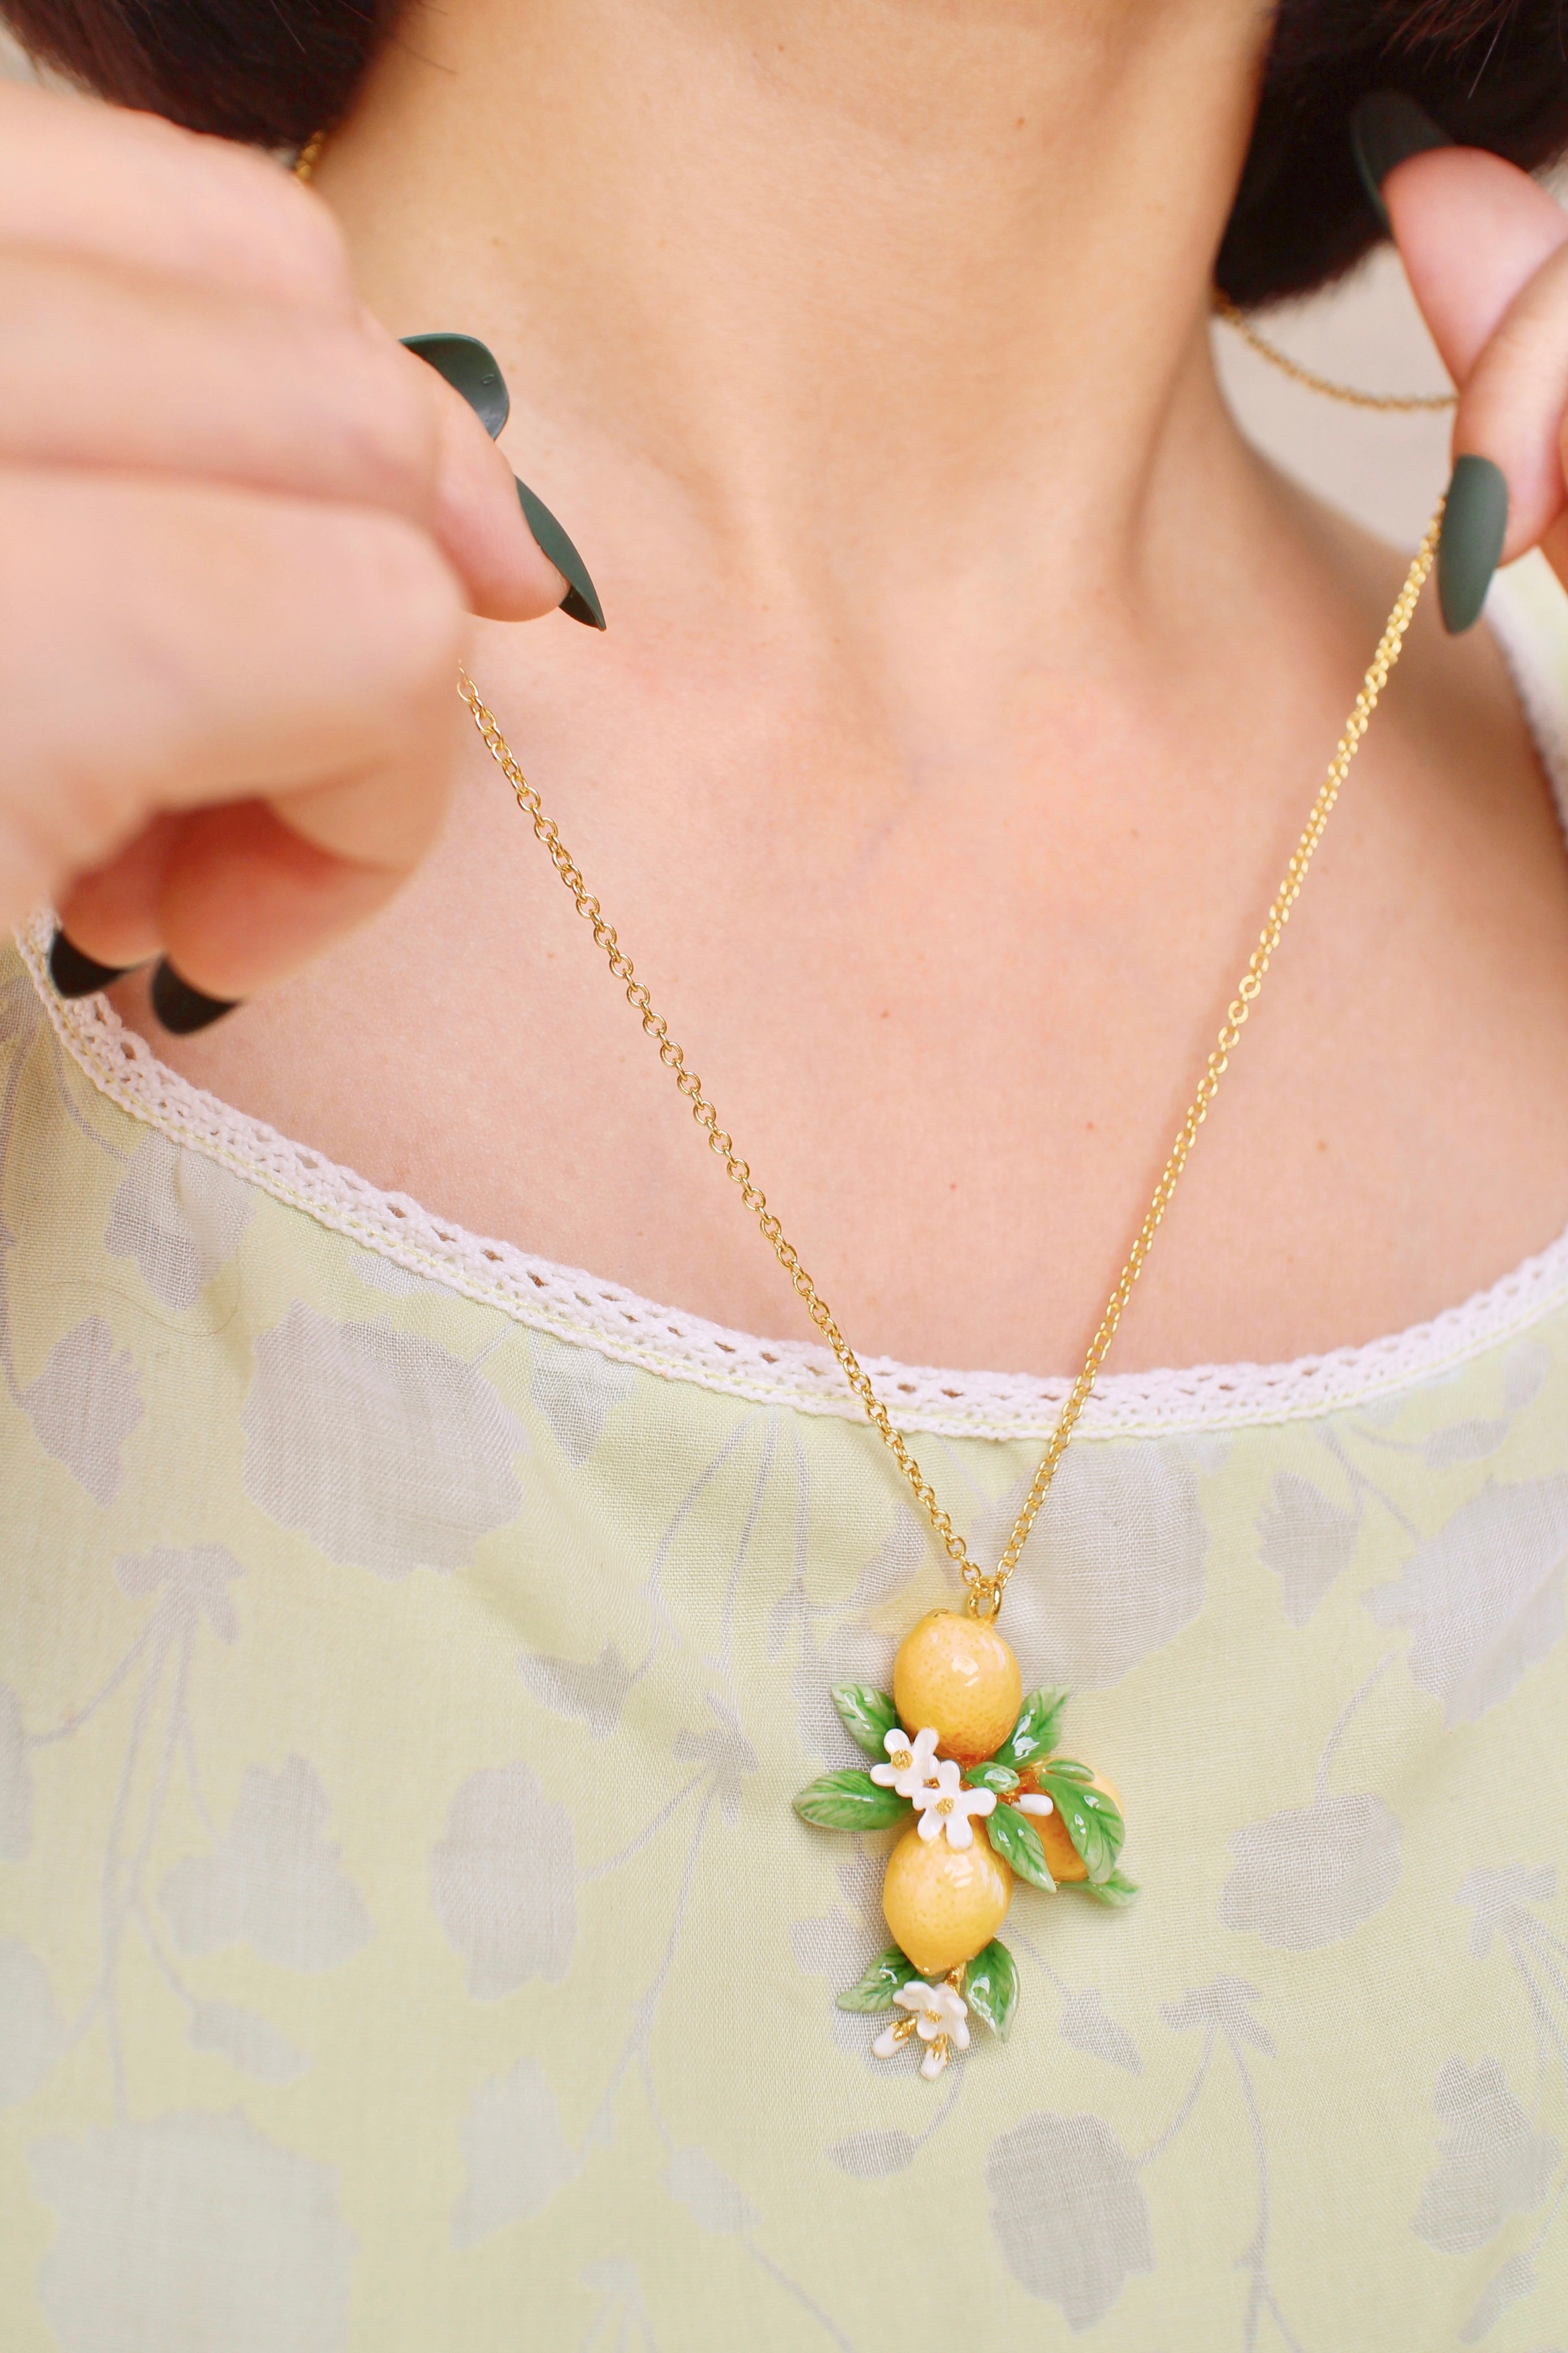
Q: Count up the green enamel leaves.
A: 10